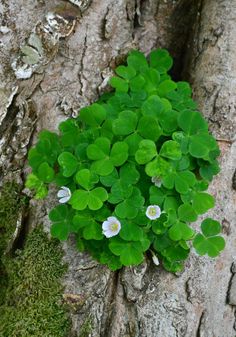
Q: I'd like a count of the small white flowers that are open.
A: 3